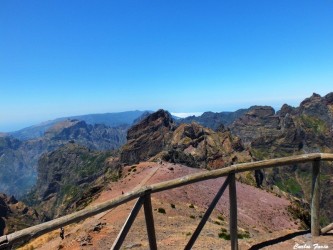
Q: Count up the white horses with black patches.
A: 0